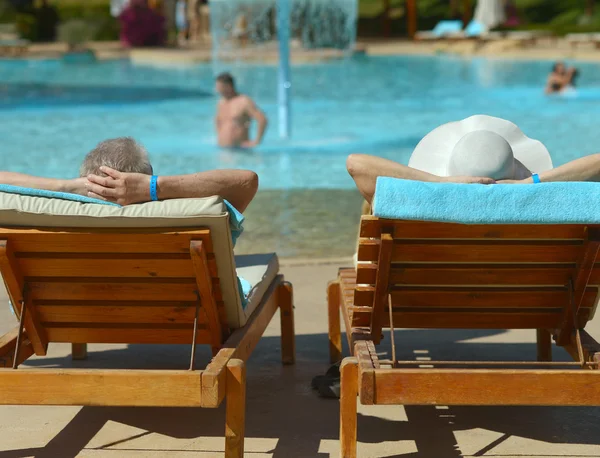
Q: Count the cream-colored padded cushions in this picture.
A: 1